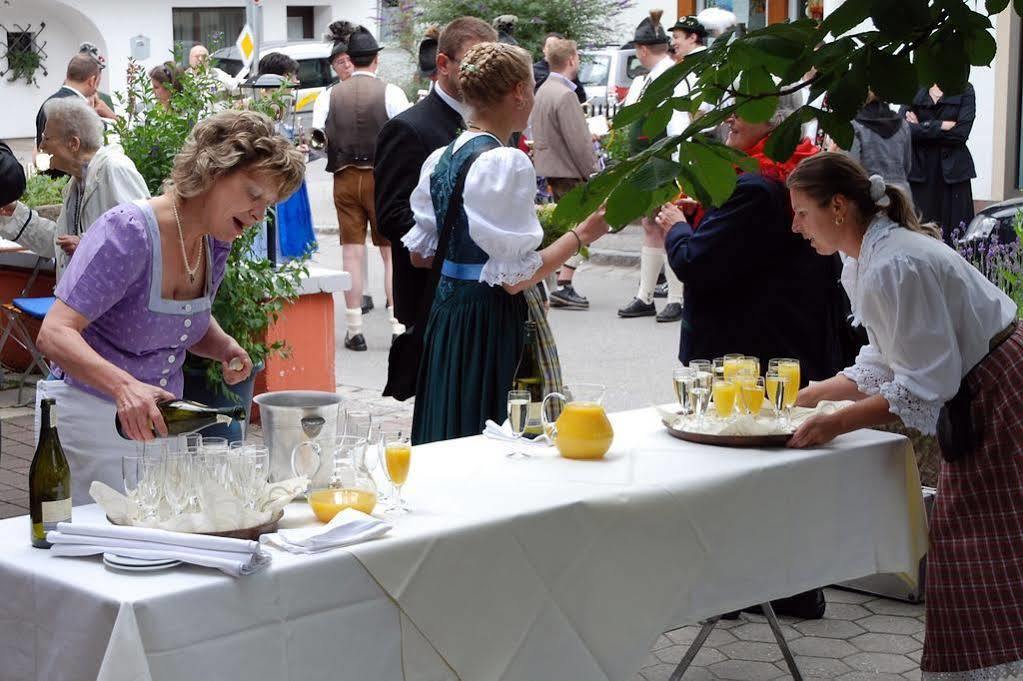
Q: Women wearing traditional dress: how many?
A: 3